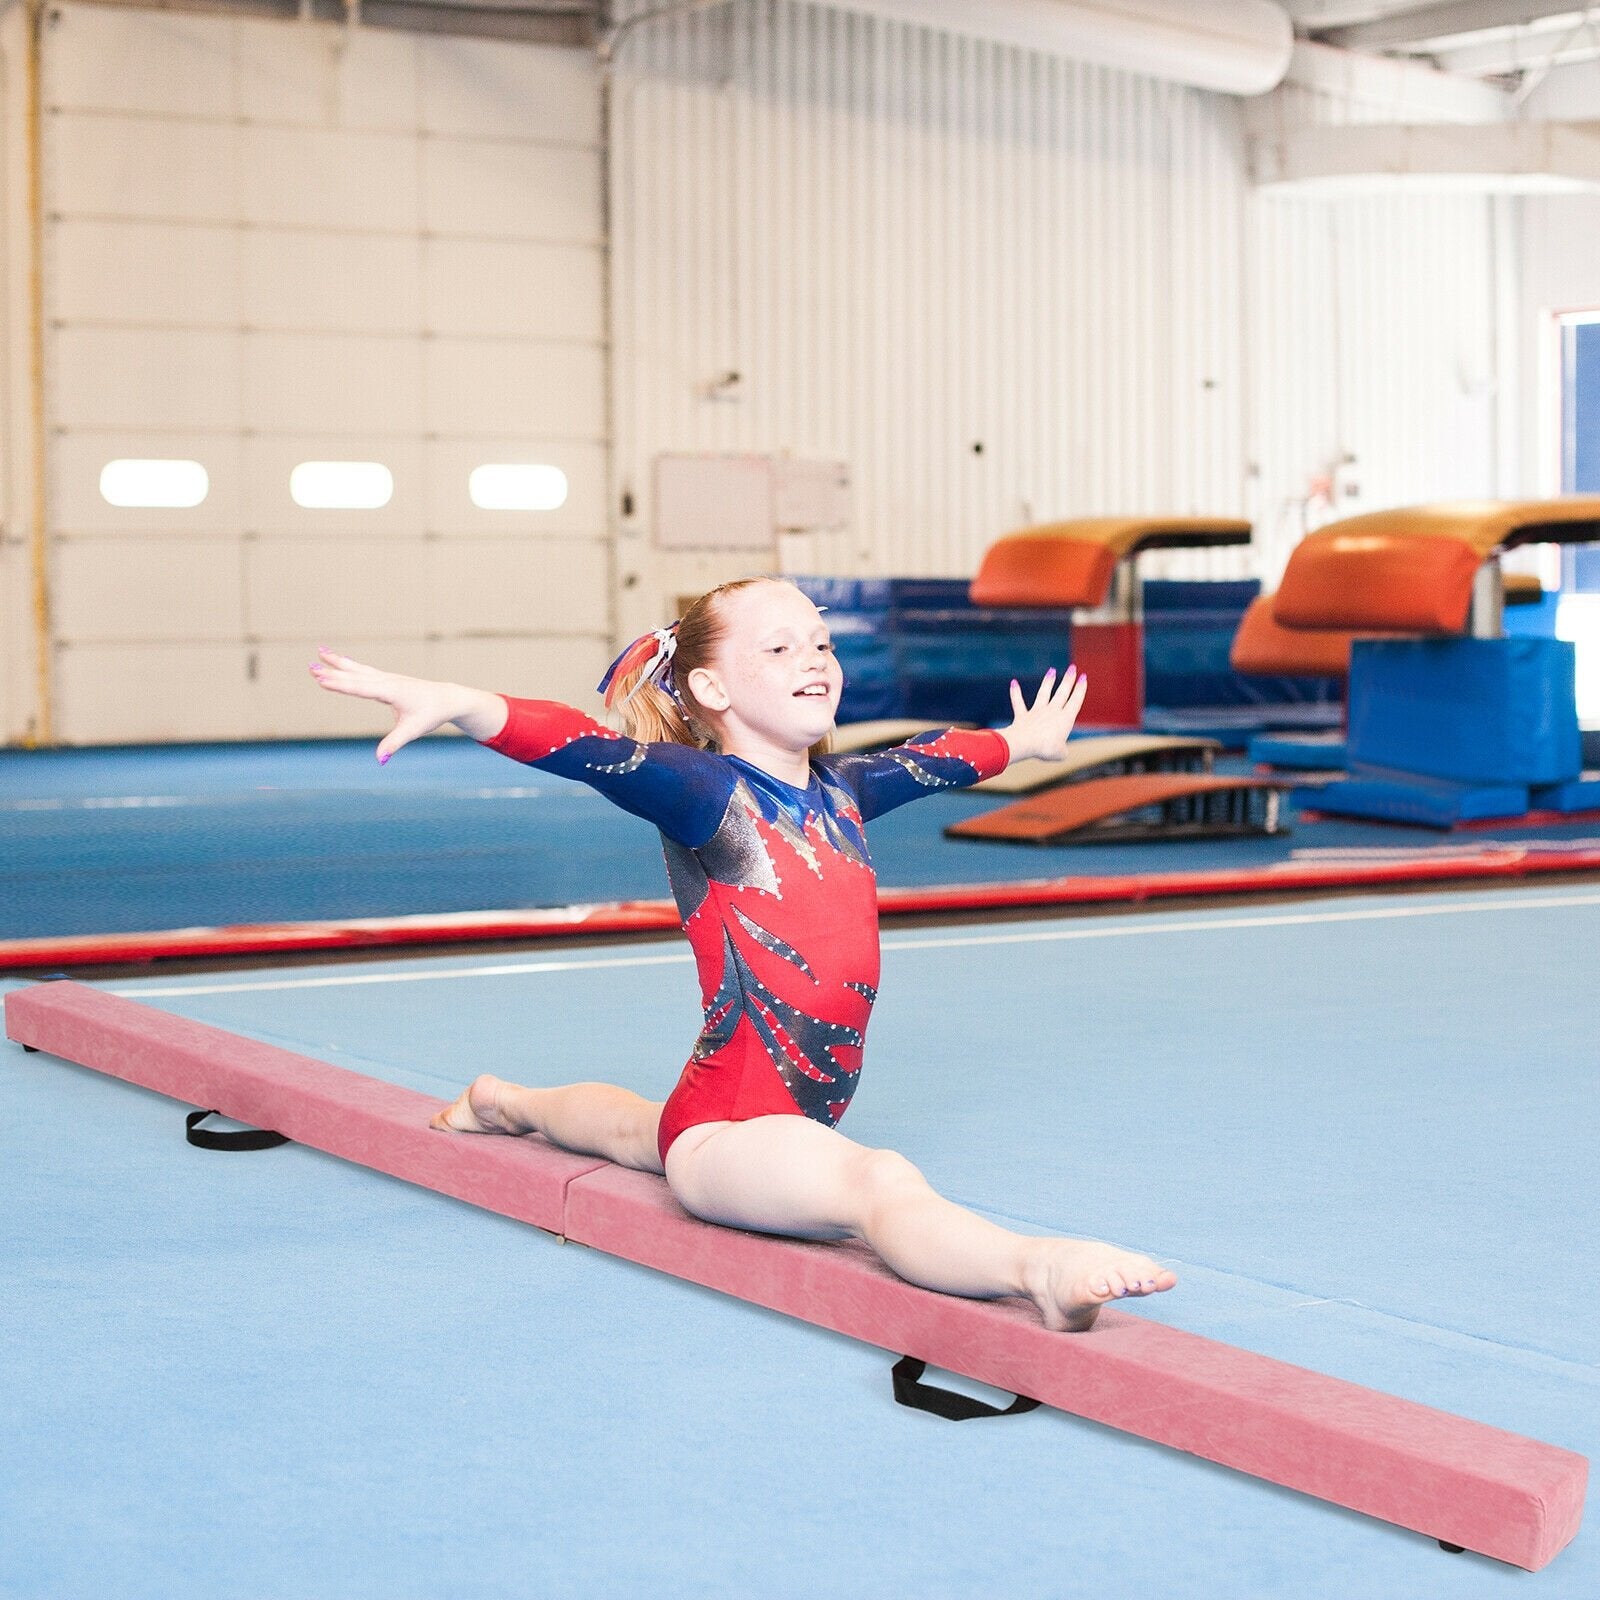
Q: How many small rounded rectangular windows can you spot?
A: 3